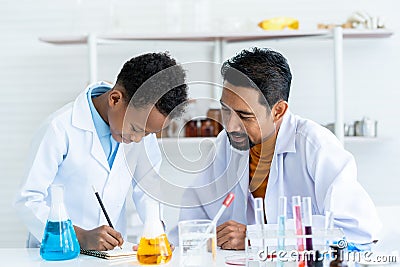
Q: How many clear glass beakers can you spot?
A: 1